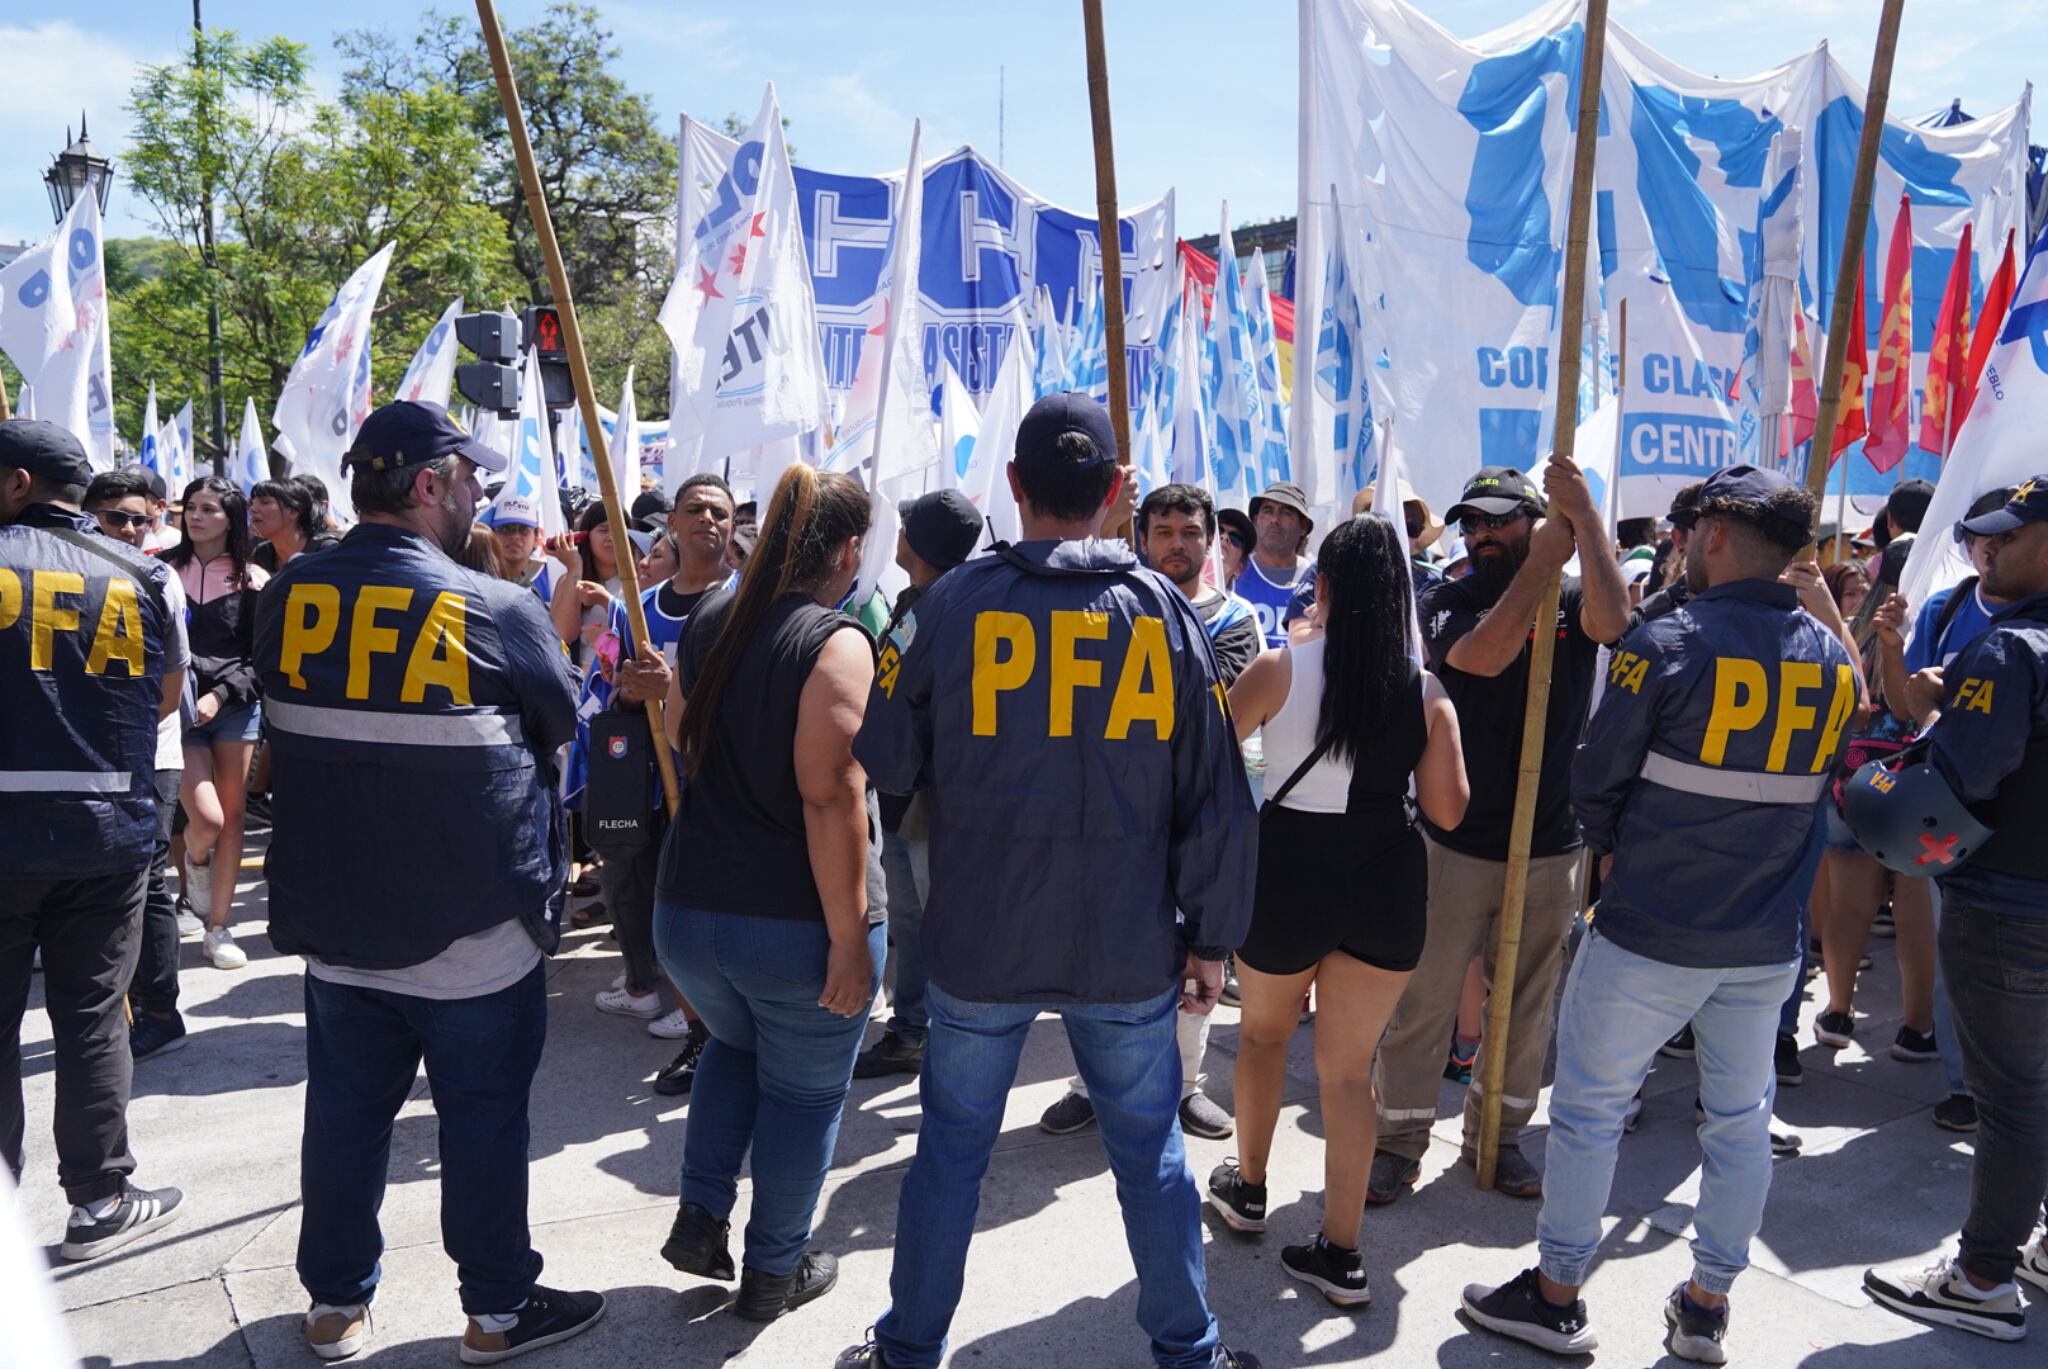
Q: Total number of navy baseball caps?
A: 5